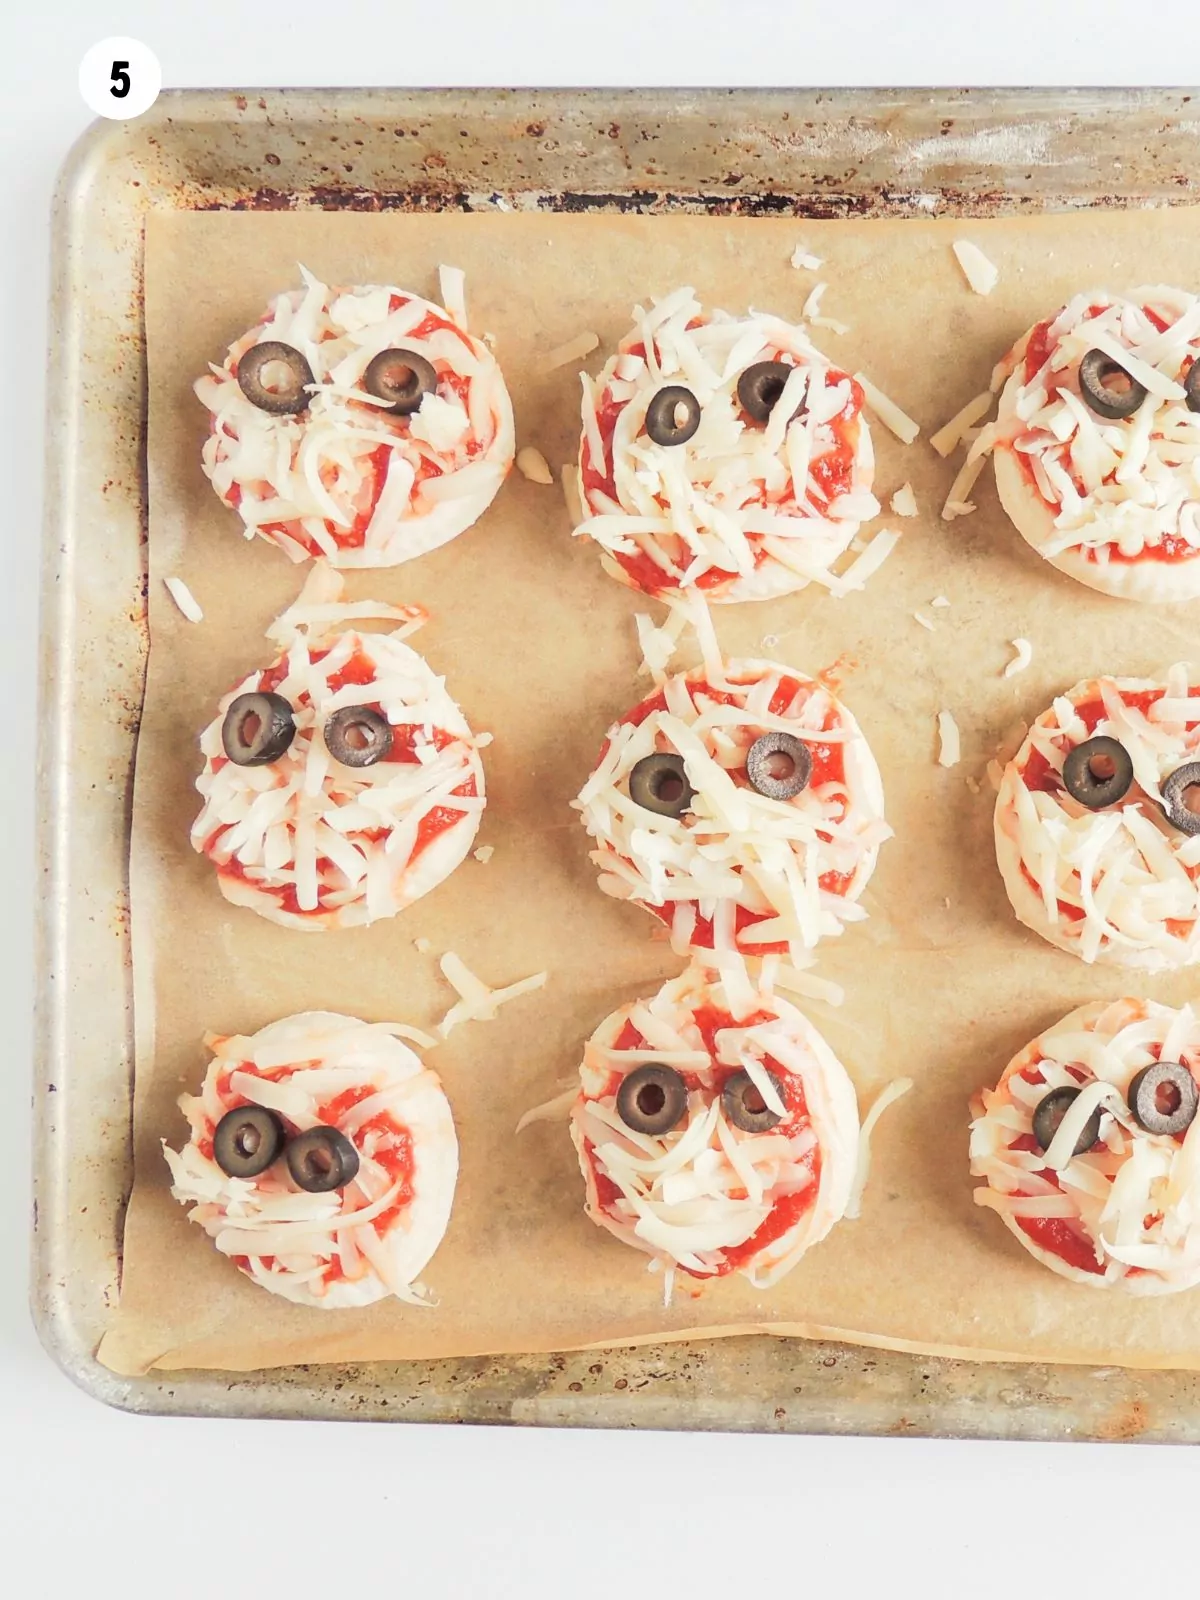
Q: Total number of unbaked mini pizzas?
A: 9